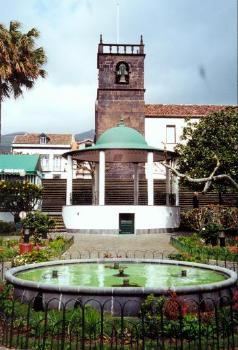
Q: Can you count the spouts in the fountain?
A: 5